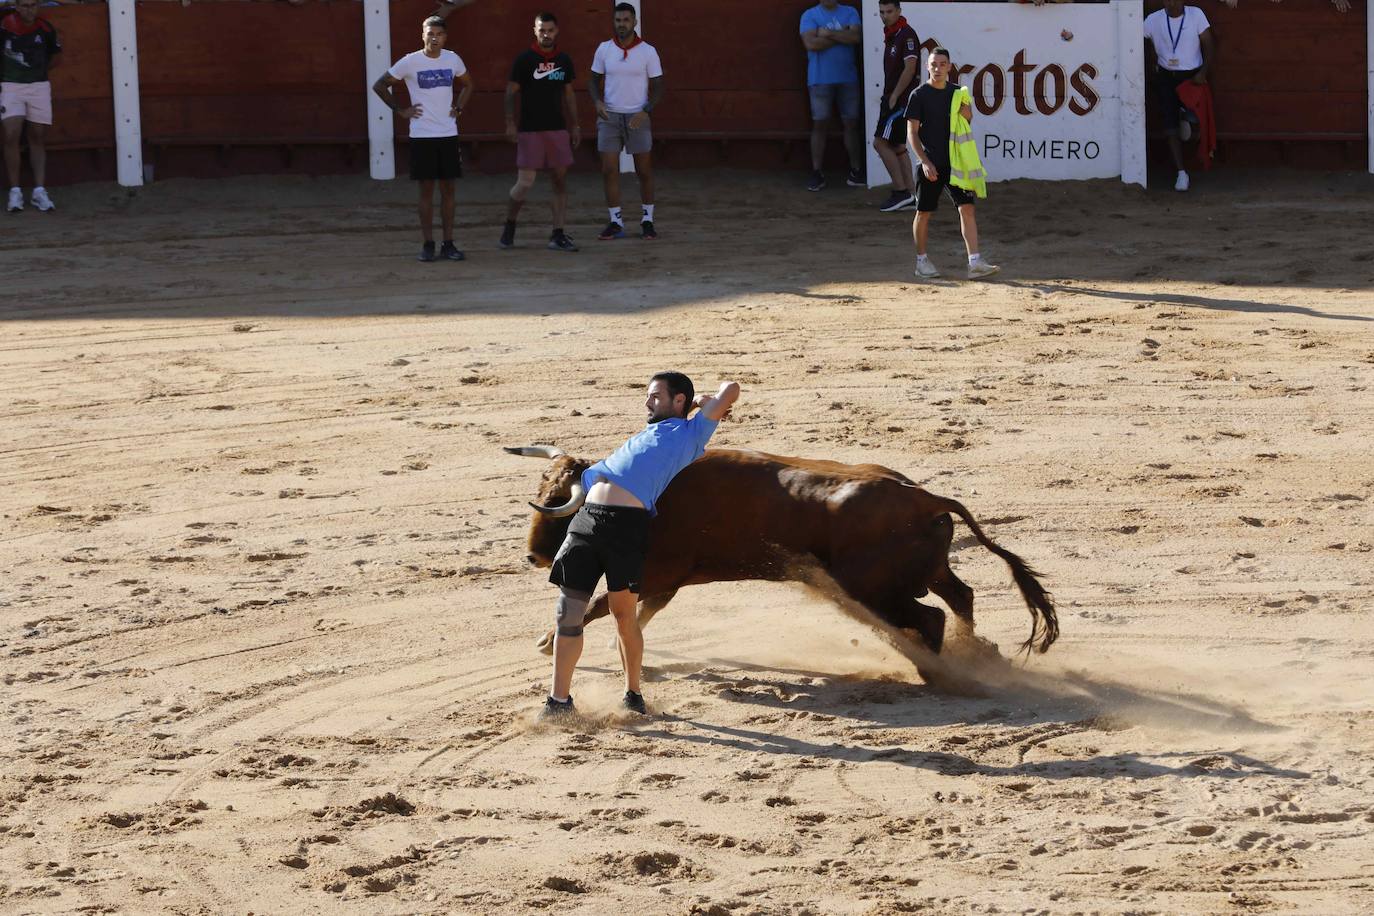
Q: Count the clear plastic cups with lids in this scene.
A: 0